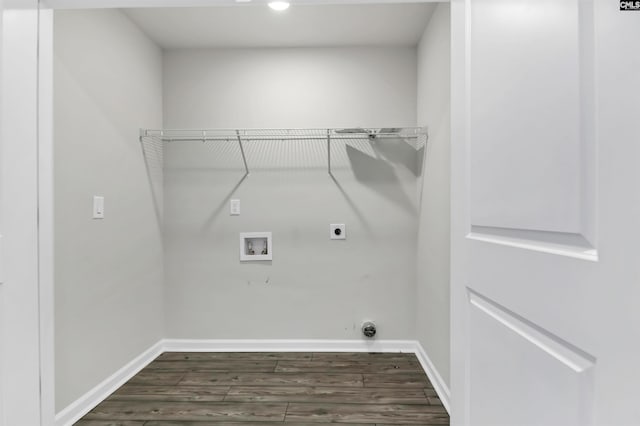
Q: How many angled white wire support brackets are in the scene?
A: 2